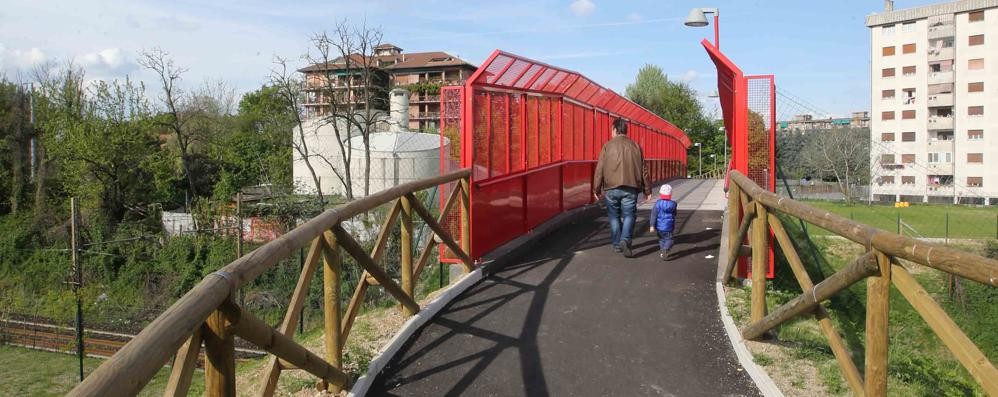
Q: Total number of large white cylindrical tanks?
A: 2